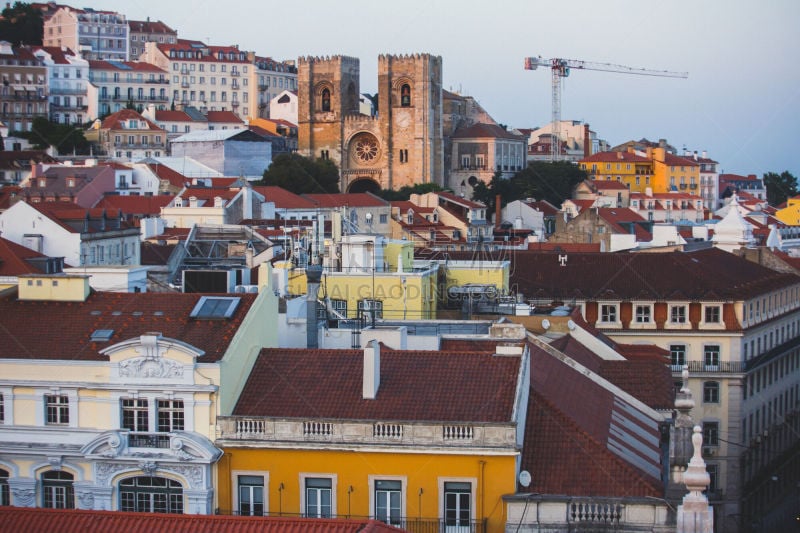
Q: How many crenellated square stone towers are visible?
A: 2